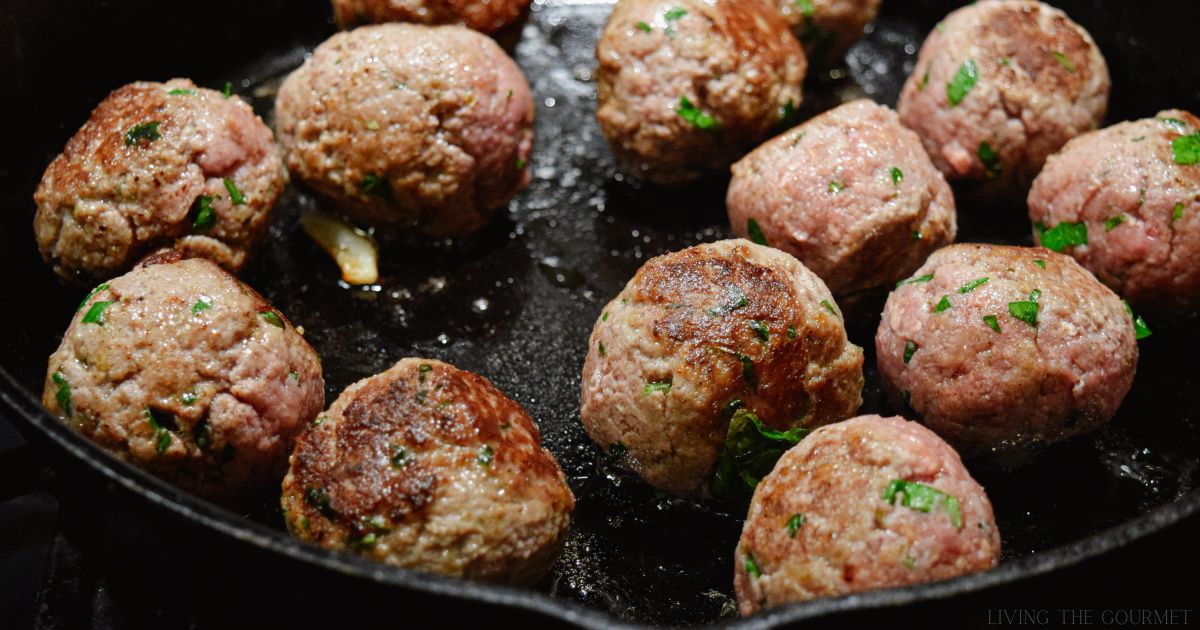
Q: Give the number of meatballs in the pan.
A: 13